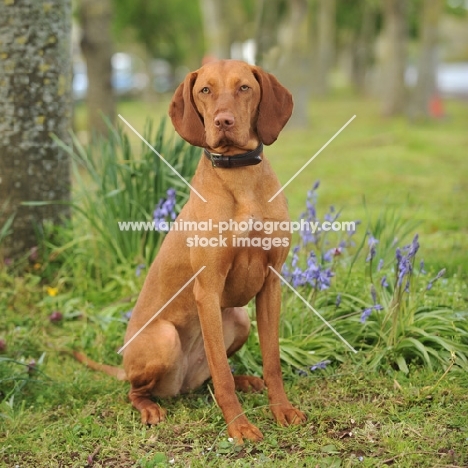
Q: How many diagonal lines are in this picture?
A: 4